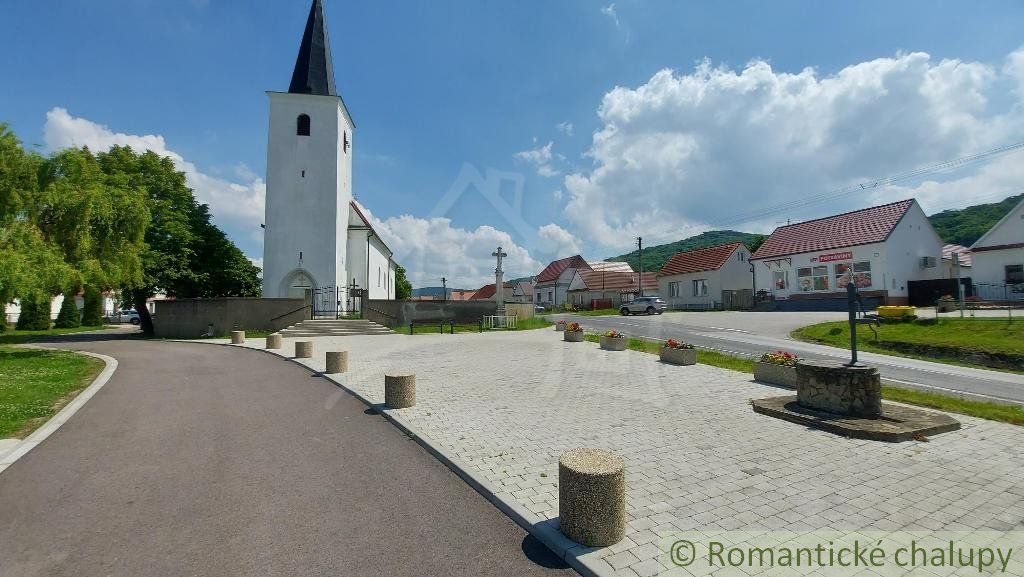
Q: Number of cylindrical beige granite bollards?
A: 6